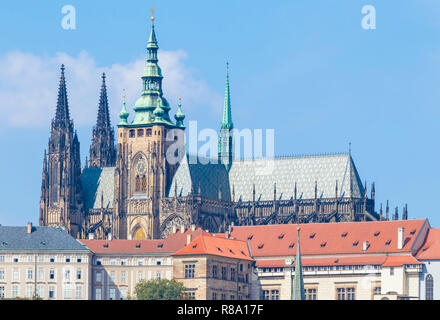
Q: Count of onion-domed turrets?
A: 3